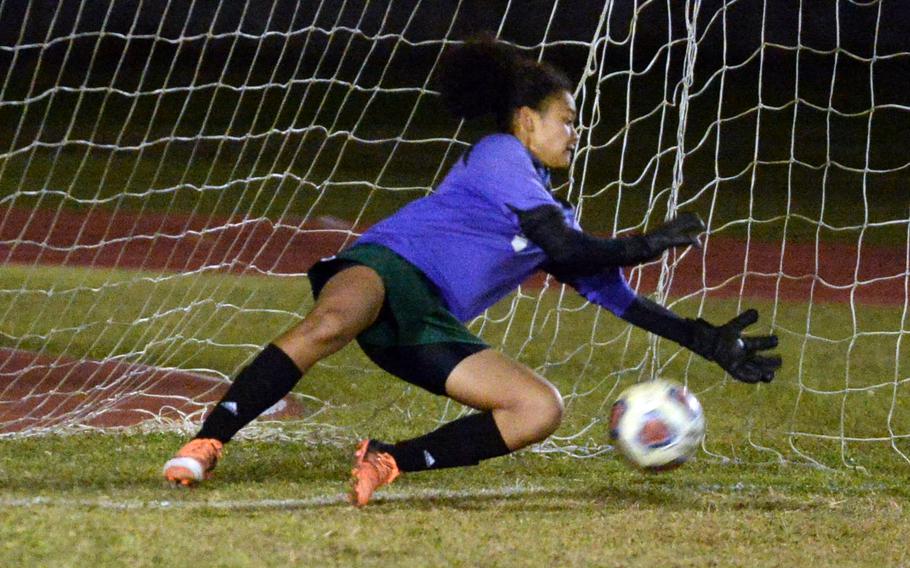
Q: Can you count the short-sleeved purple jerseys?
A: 1